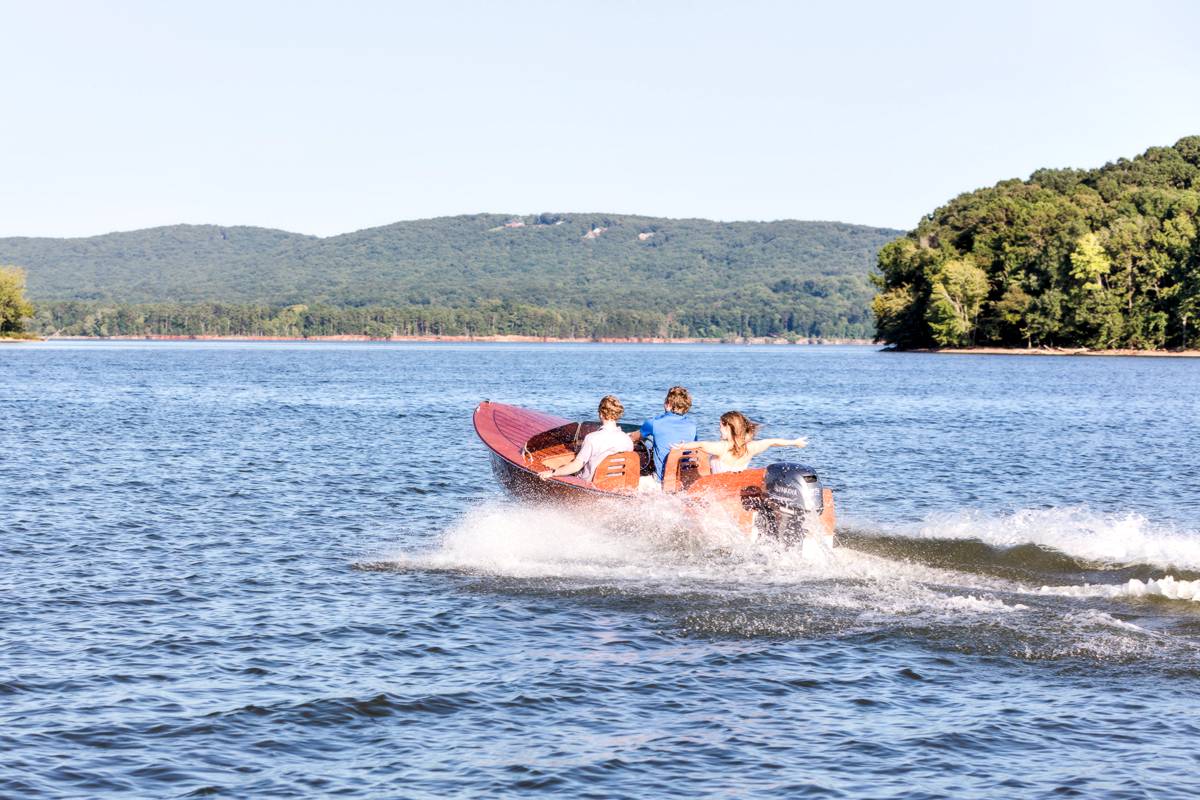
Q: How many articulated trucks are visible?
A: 0